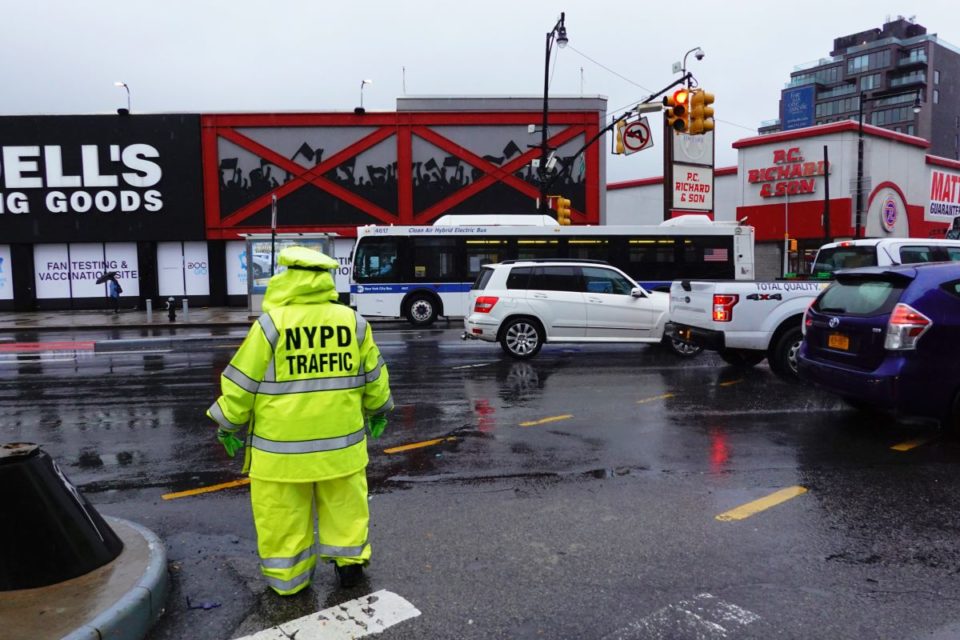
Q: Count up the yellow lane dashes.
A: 7